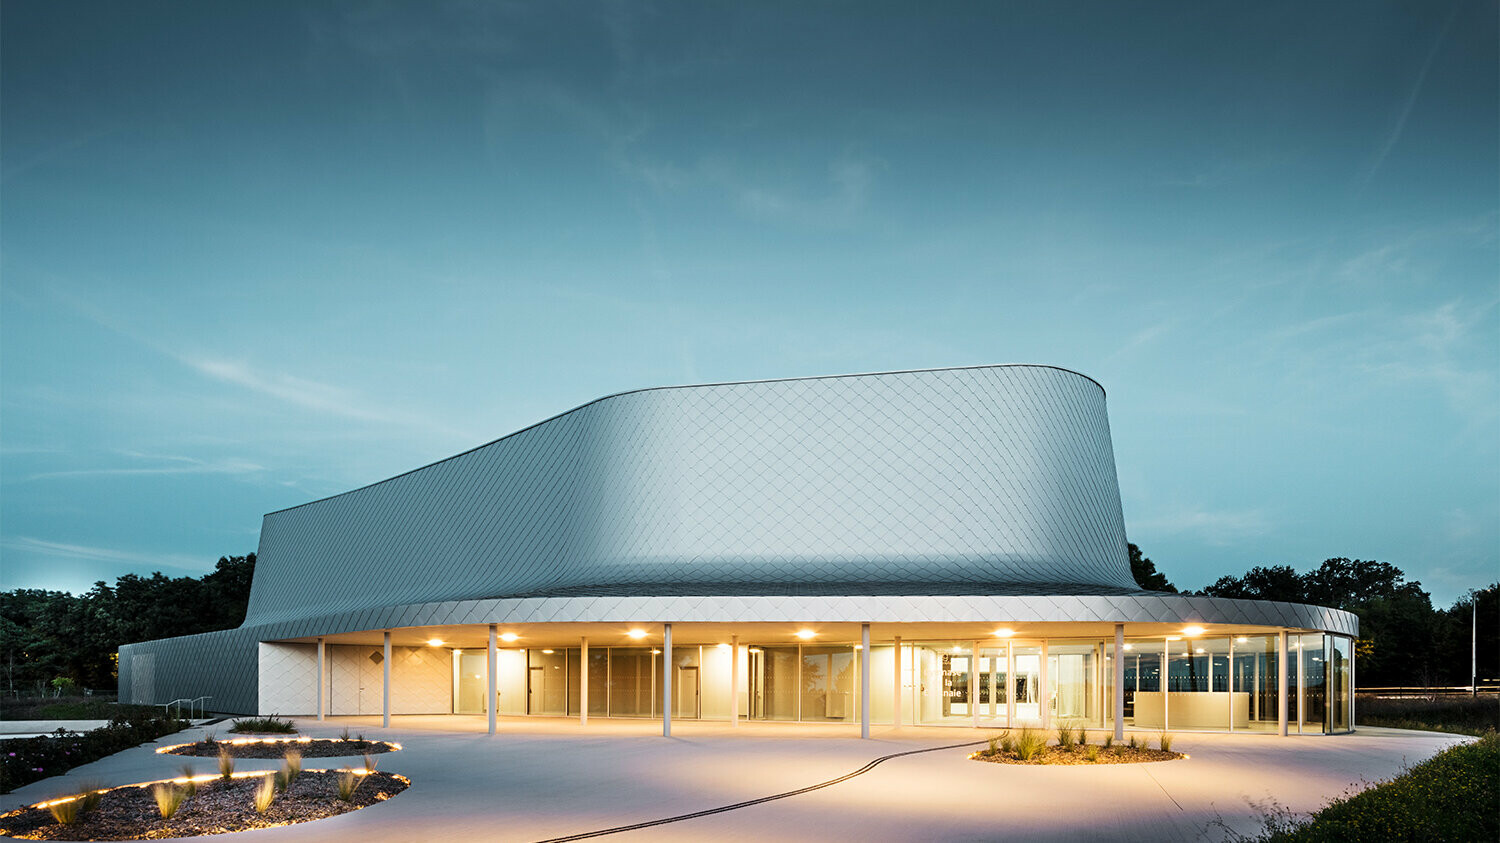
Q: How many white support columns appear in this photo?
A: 10